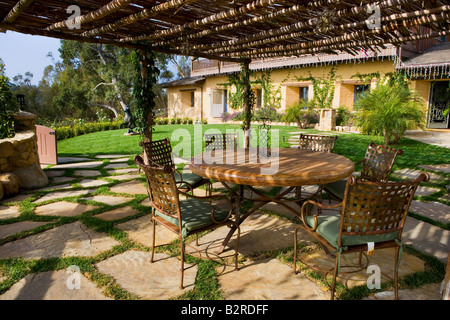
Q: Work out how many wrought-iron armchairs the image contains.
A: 6